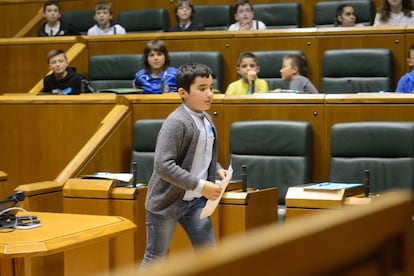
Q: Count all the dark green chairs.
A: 12